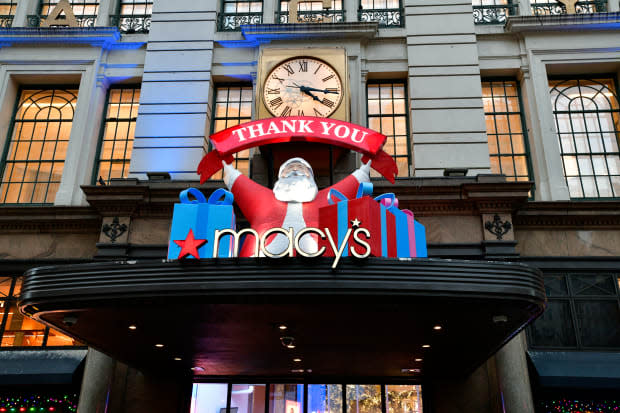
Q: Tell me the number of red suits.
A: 1